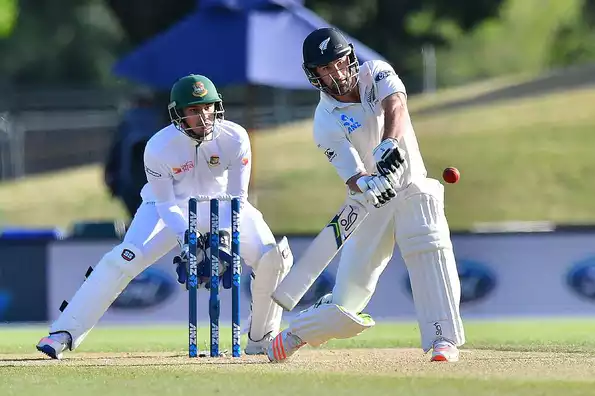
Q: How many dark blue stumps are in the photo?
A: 3